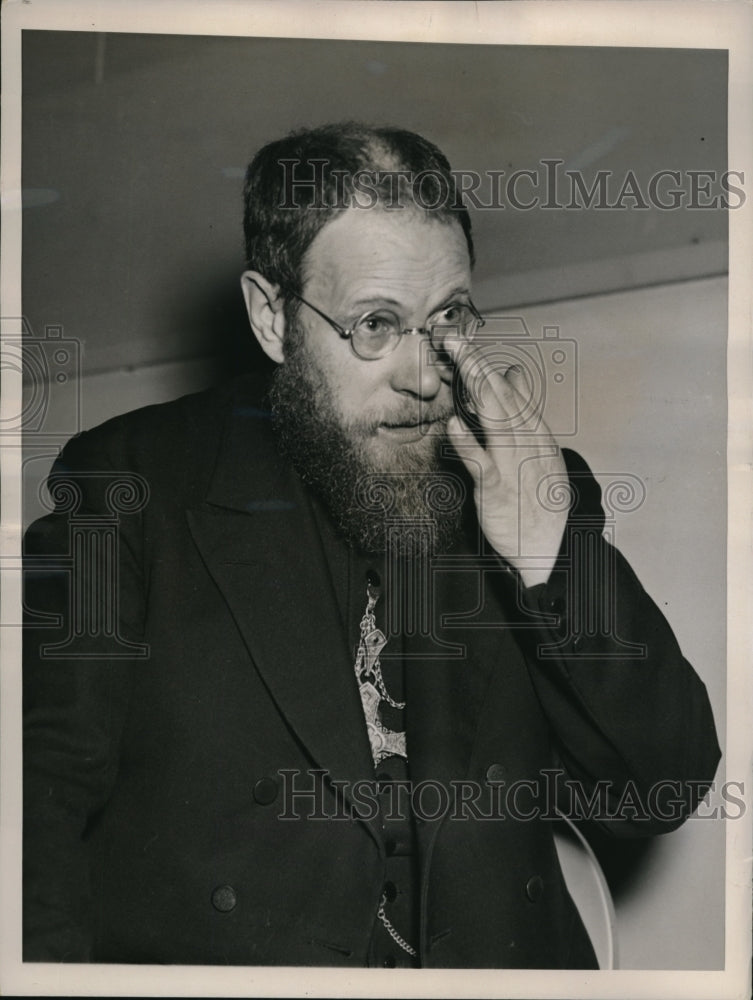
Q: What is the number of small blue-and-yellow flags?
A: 0